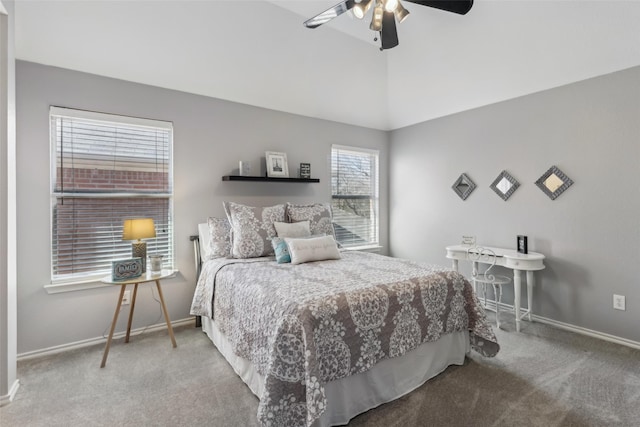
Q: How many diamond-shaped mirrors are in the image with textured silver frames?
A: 3